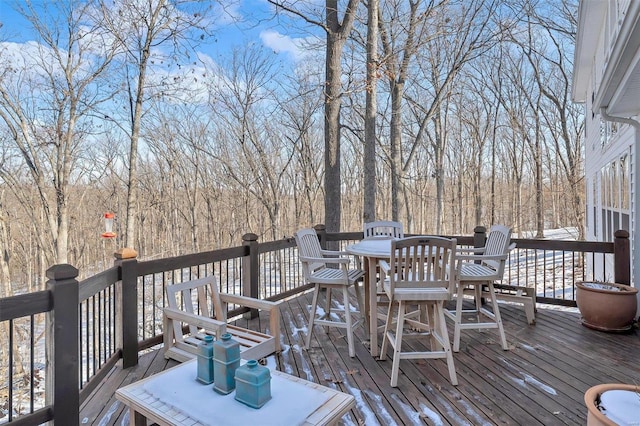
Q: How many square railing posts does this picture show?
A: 6